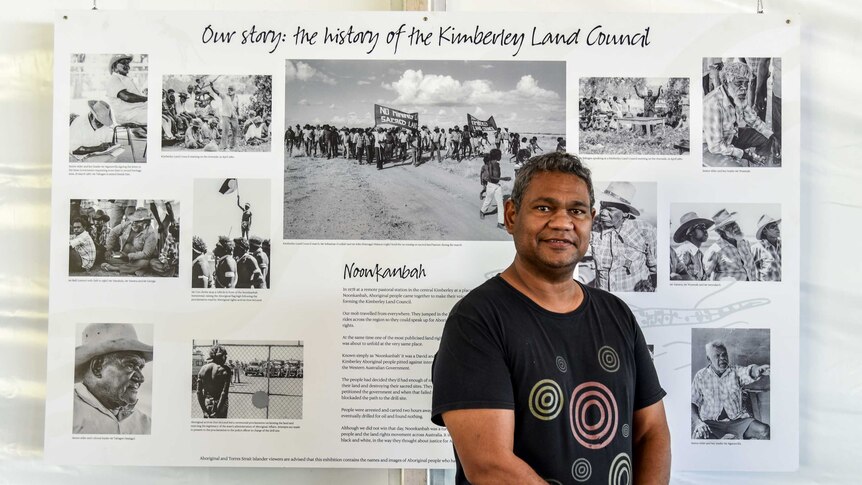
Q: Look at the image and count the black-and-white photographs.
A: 12